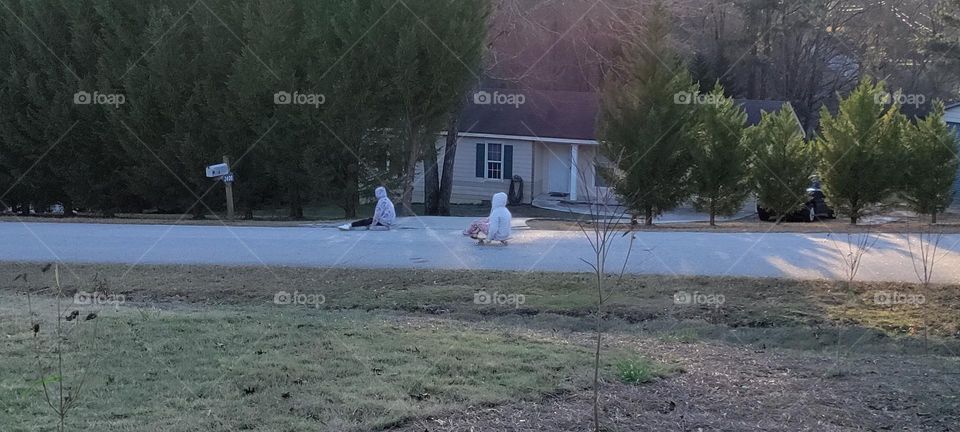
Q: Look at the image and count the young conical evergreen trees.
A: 5